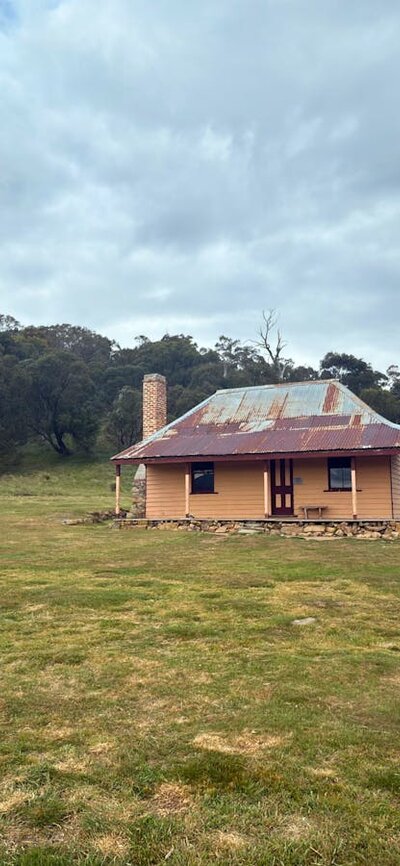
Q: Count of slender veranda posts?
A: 4